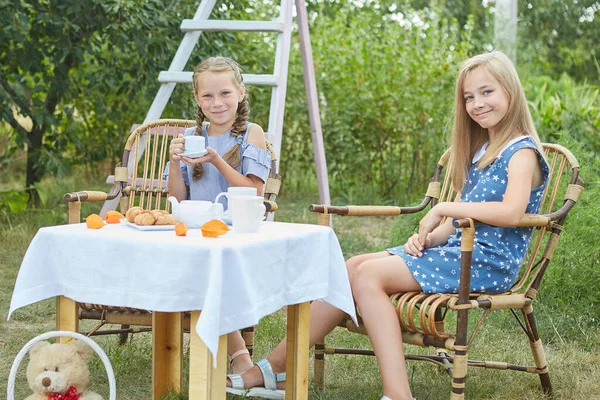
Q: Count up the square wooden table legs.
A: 4